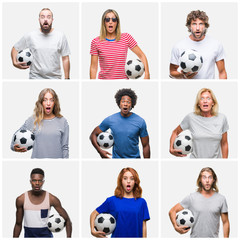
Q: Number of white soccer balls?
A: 9